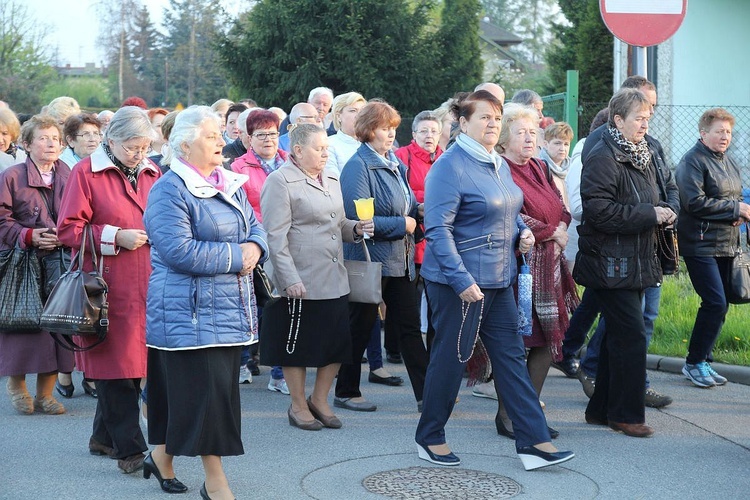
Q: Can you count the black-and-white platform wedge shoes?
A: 2